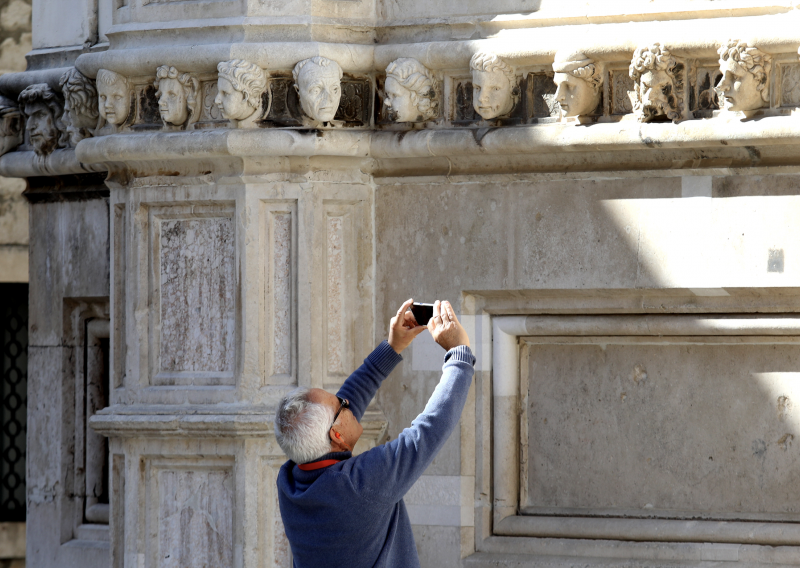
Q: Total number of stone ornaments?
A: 12